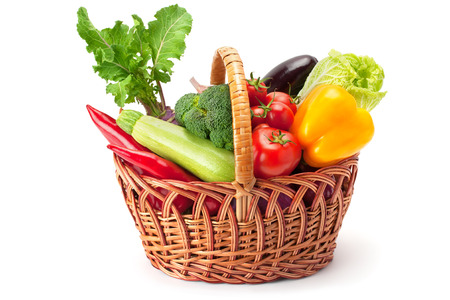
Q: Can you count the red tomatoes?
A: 5